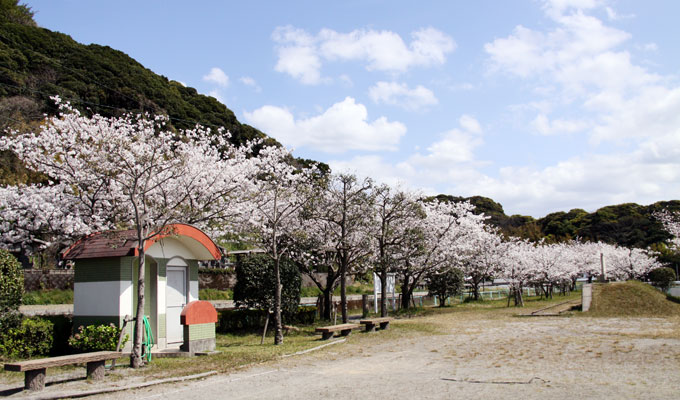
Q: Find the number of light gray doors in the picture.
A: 1